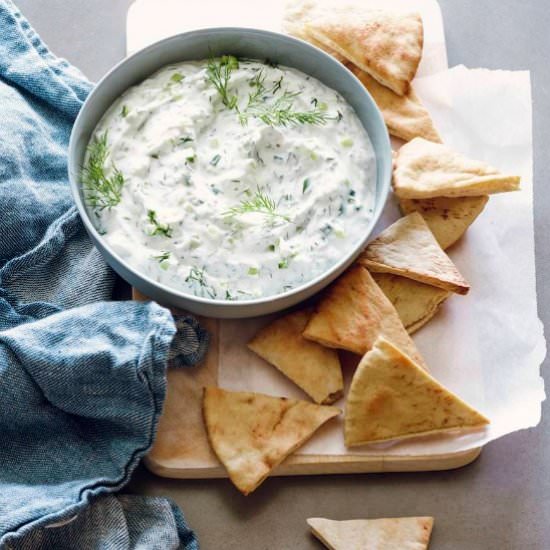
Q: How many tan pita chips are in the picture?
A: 11